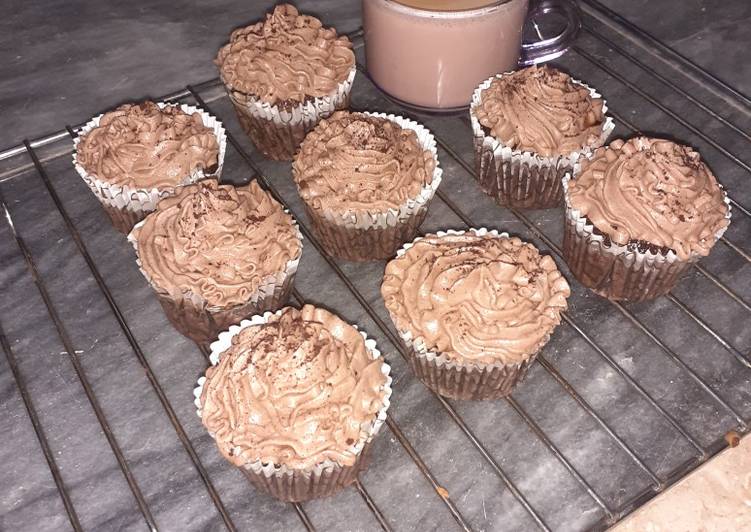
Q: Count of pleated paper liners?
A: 8